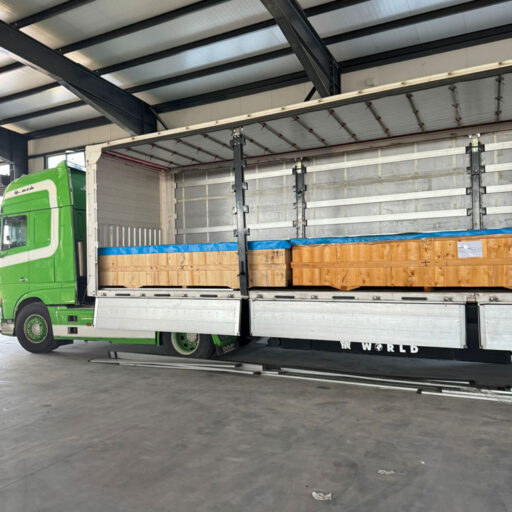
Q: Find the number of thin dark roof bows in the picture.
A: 12